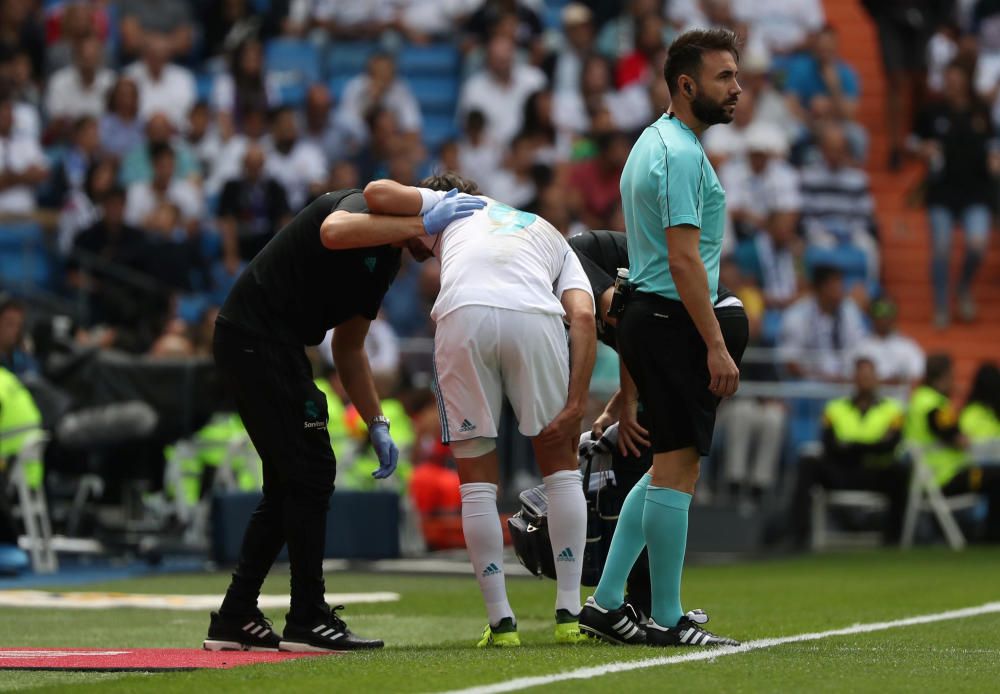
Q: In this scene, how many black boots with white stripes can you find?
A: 4